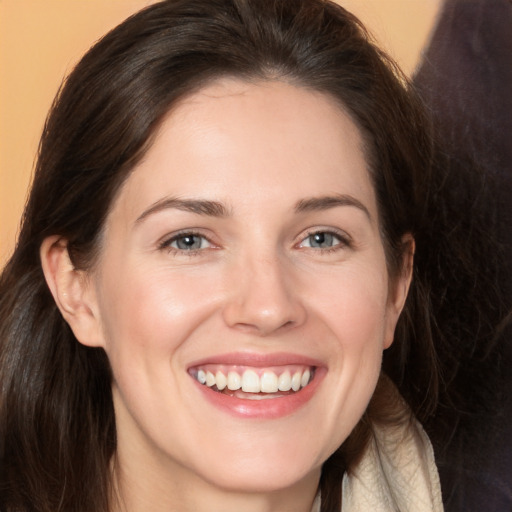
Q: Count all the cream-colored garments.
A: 1